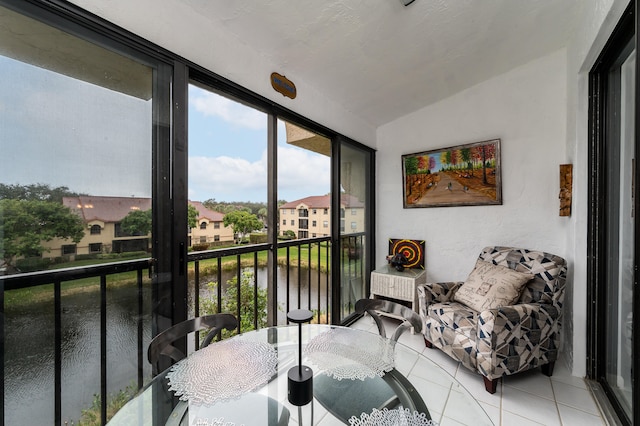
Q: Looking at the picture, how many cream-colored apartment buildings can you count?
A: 2